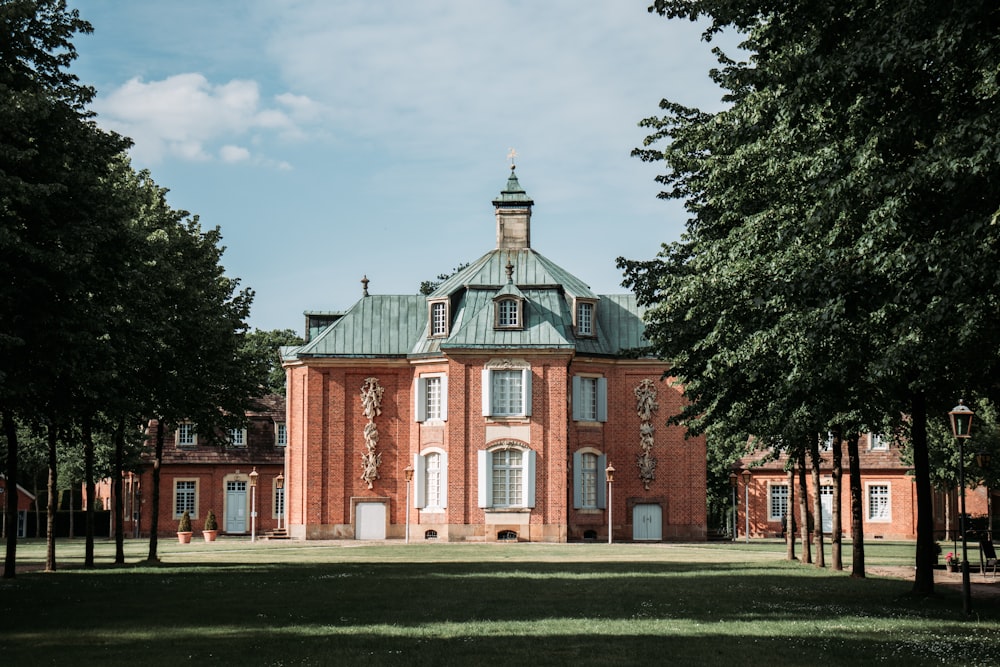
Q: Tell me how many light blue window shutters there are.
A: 12